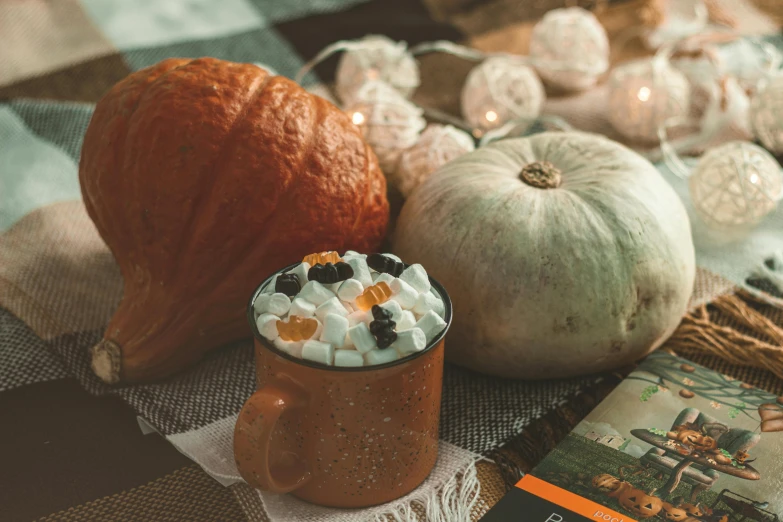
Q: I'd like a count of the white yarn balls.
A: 8